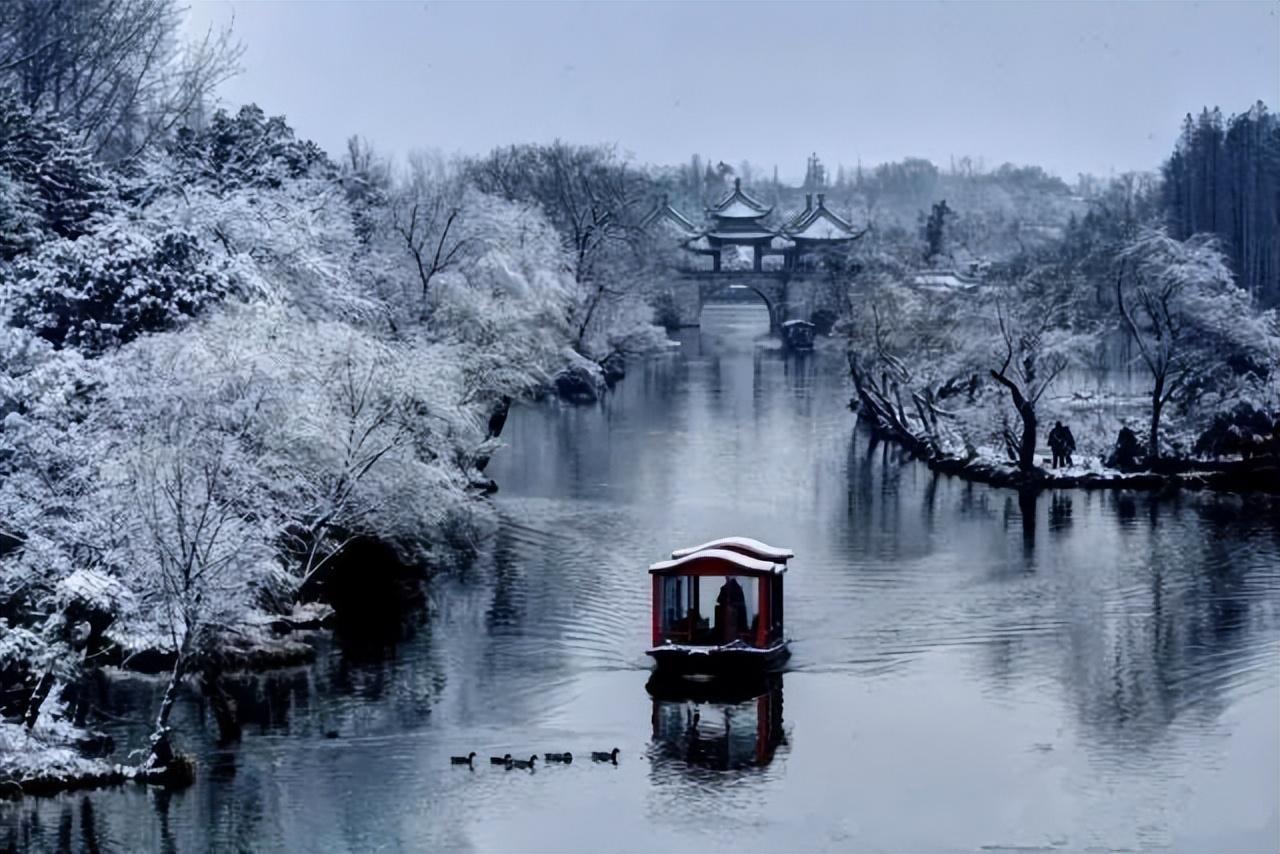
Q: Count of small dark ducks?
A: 5